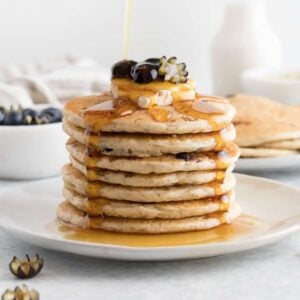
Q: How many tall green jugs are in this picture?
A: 0